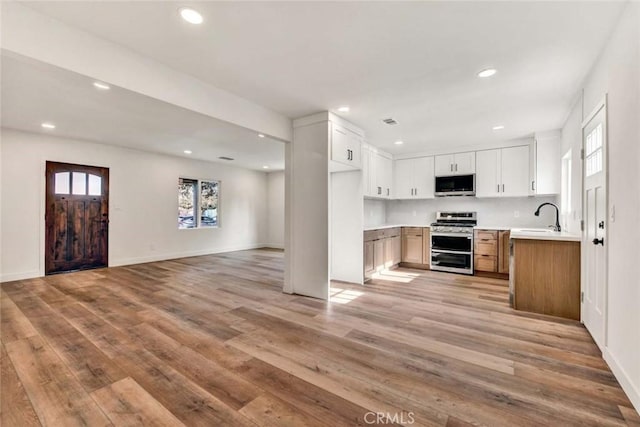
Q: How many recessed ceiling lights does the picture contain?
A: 10